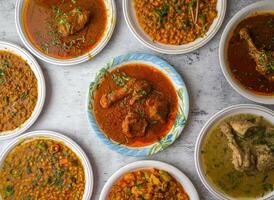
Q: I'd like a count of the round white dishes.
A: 7